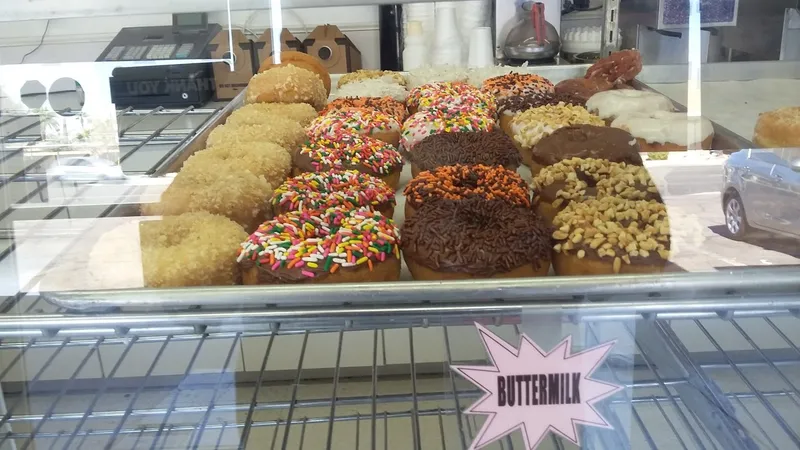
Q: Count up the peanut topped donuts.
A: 3